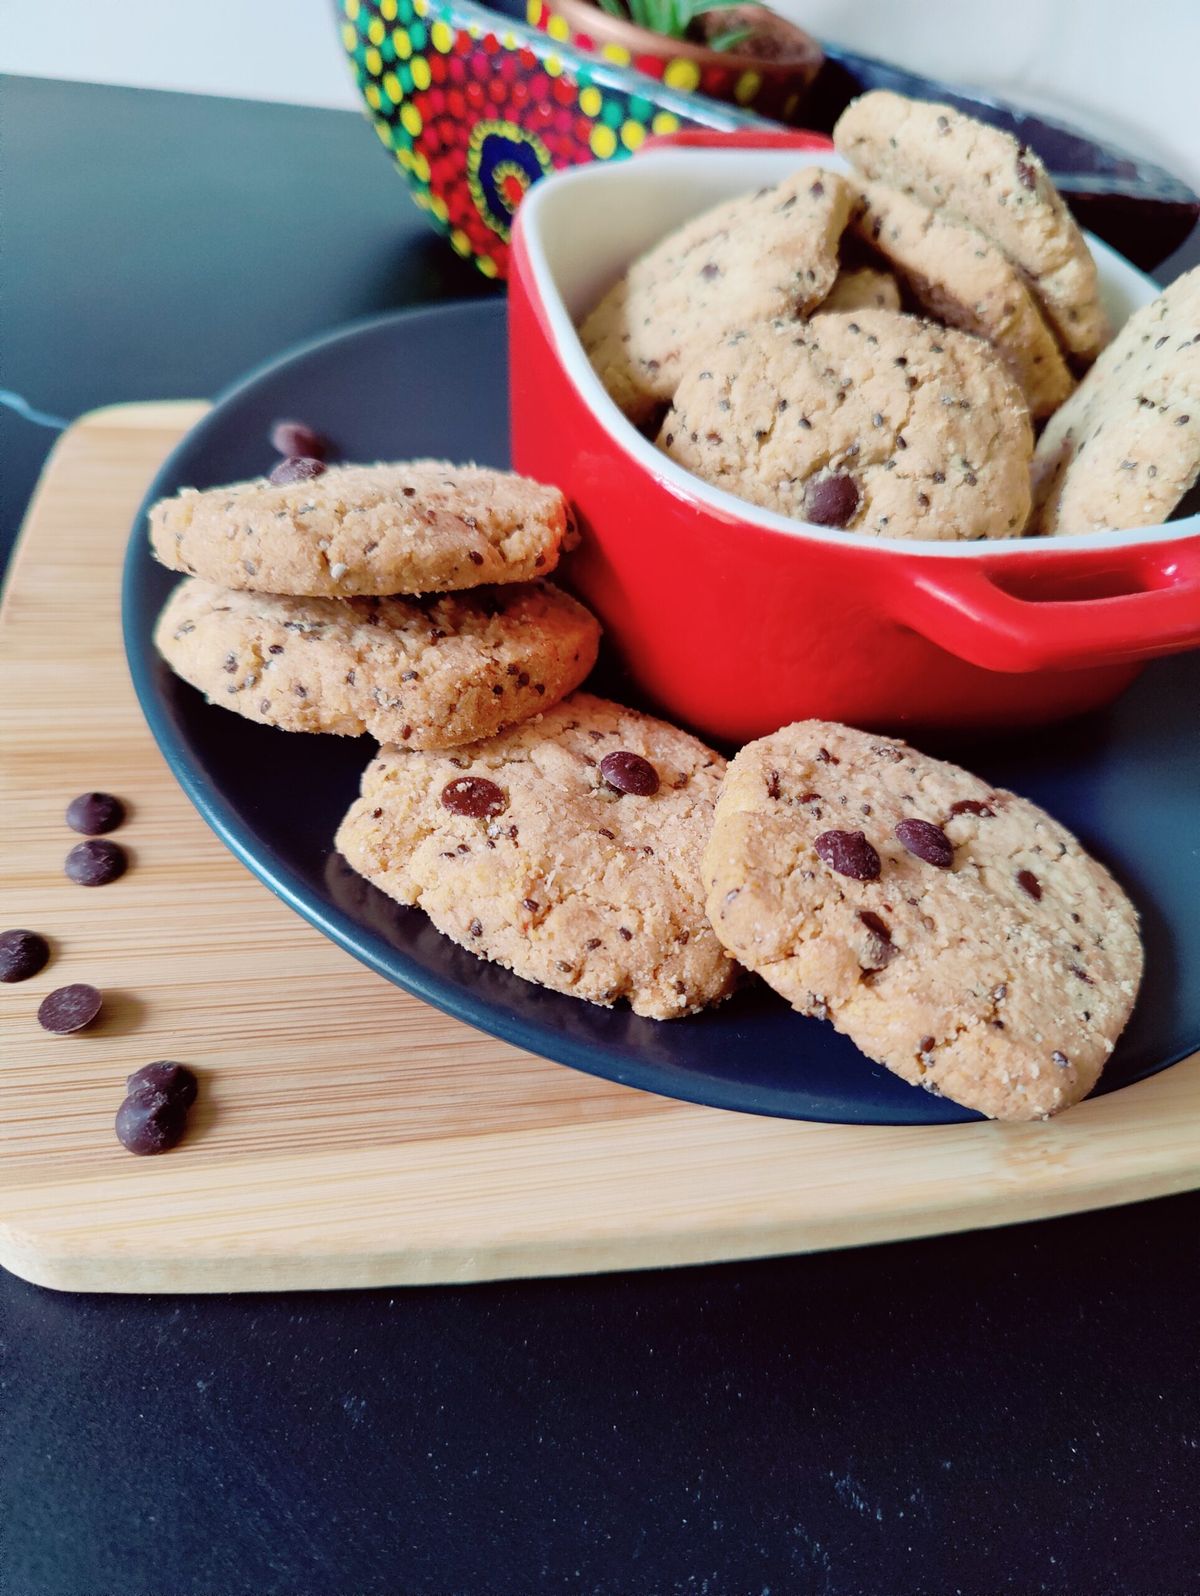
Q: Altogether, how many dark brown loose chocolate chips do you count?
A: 8